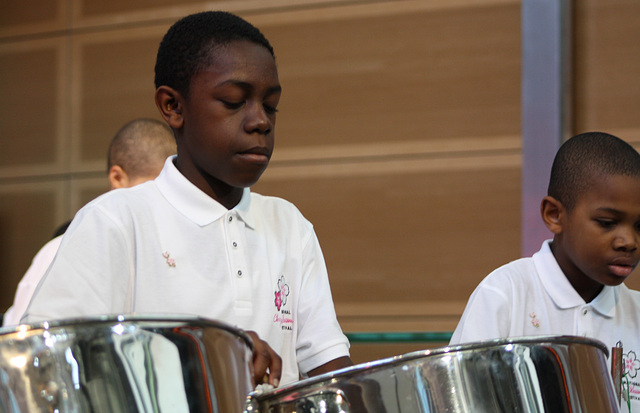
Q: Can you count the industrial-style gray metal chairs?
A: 0